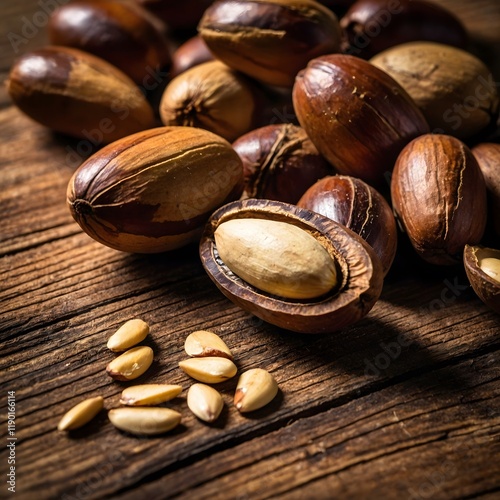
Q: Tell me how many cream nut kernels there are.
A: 11